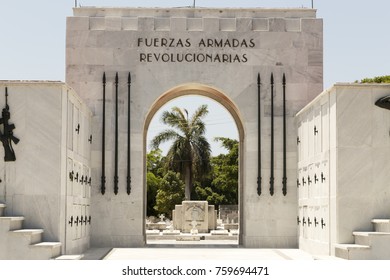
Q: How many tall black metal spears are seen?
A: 6